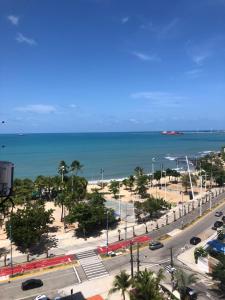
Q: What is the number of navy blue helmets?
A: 0